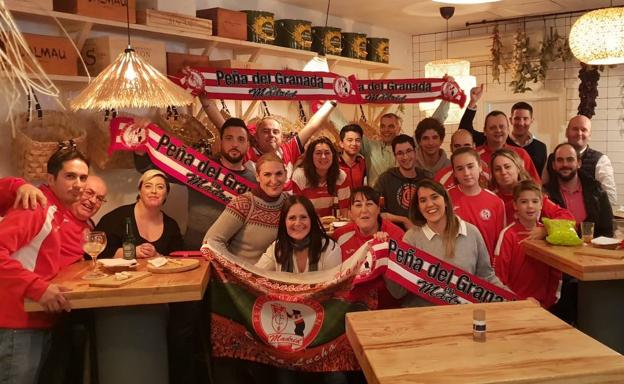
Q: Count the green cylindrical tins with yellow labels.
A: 5